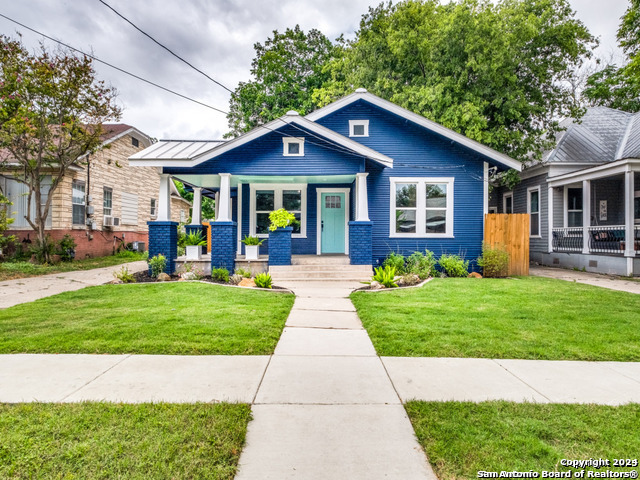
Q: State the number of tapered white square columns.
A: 4